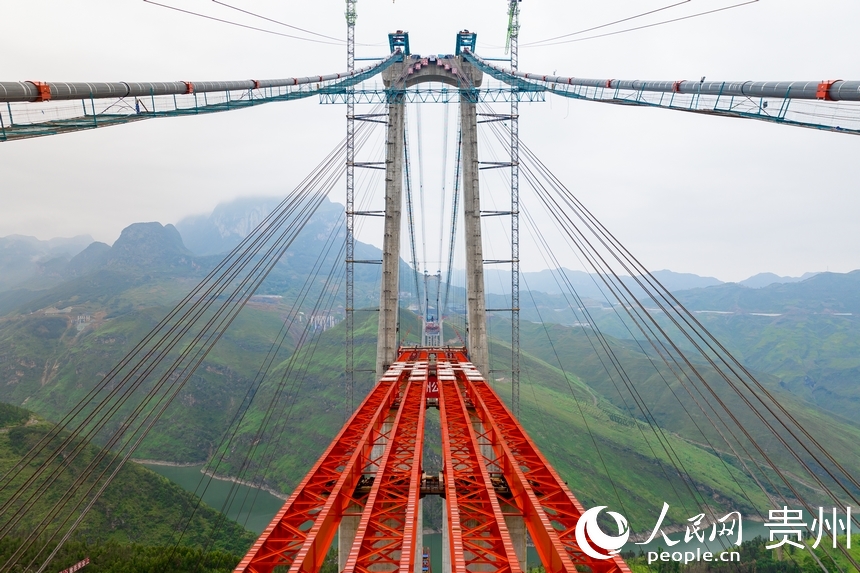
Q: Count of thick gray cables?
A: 2